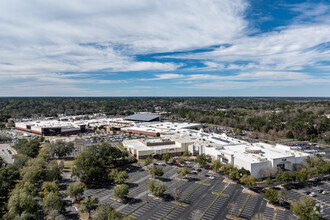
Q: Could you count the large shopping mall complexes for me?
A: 1